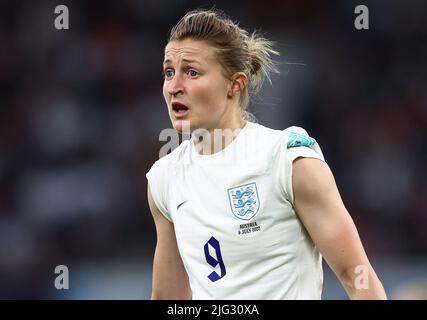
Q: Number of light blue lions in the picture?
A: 3